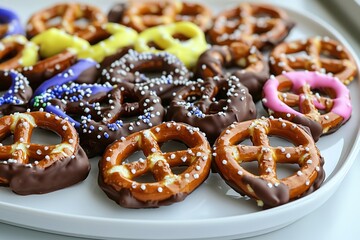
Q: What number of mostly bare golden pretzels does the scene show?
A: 7